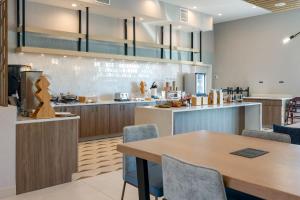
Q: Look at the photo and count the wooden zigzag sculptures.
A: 1